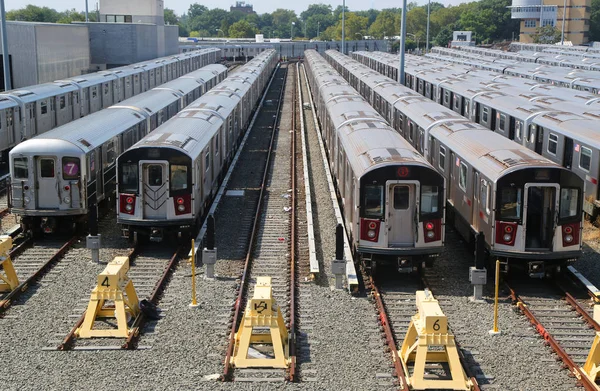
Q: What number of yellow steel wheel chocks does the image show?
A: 5